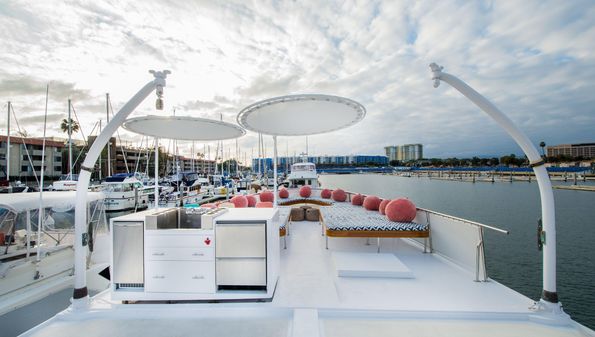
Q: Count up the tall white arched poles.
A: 2